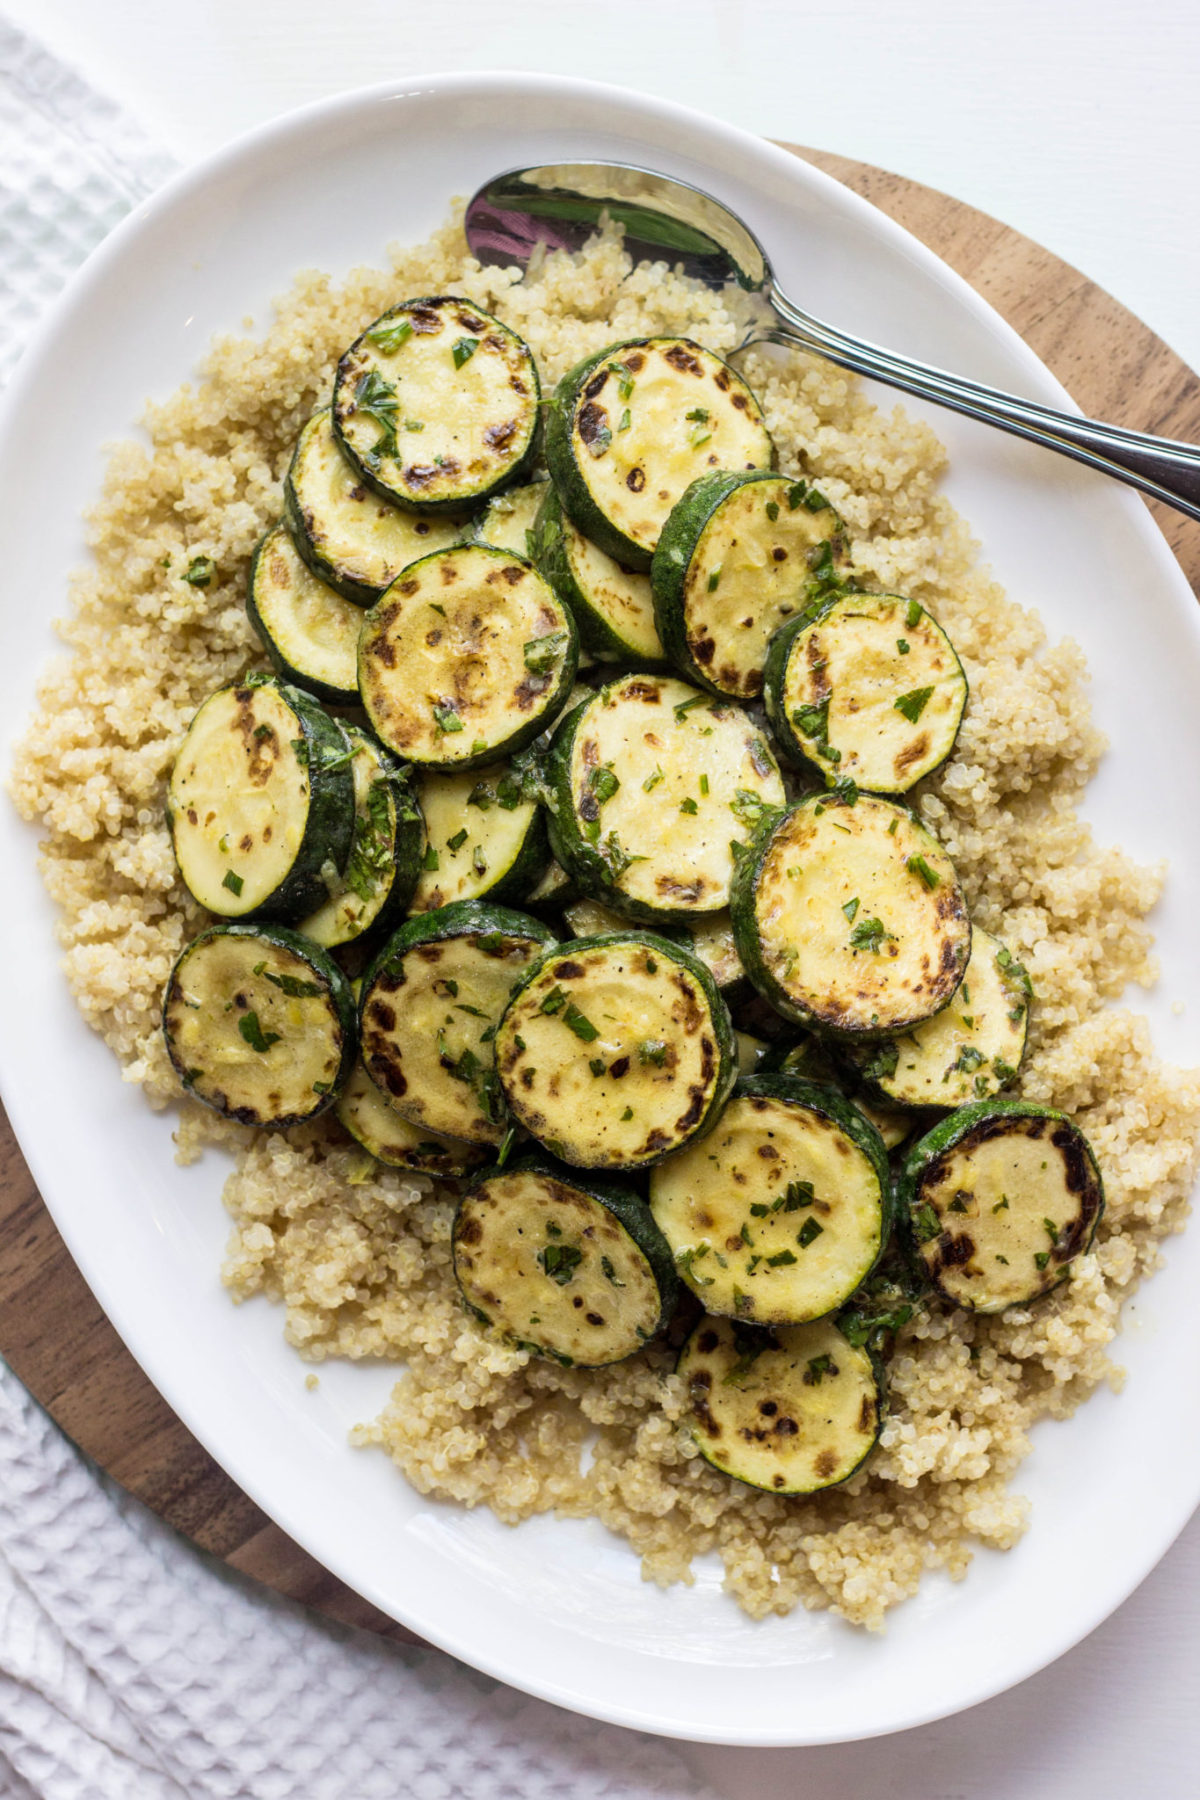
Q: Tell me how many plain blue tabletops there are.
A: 0